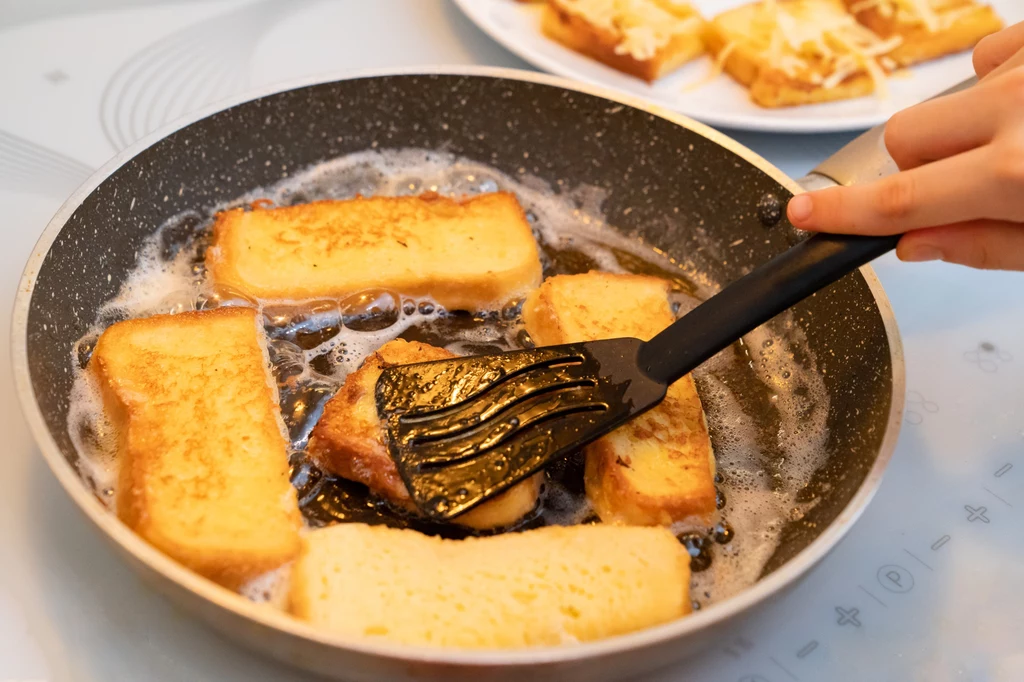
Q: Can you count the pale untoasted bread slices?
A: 1